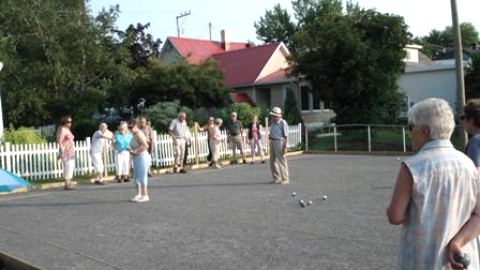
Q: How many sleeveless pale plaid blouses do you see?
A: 1